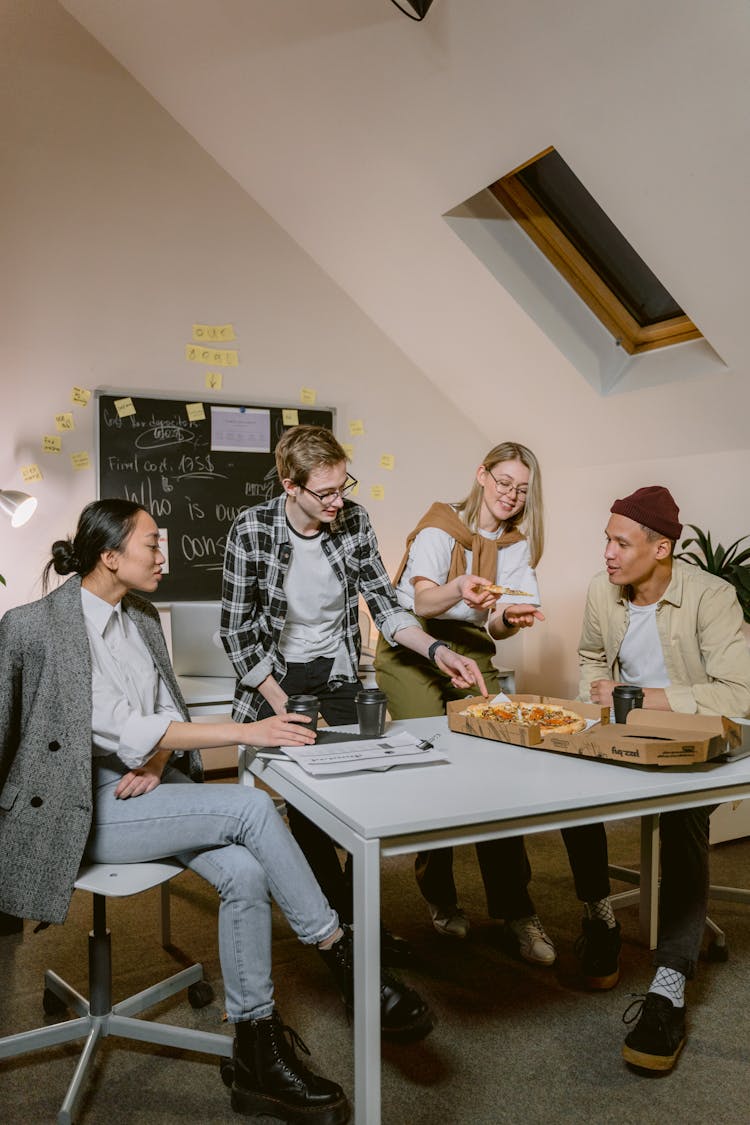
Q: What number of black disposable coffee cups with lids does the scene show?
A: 3